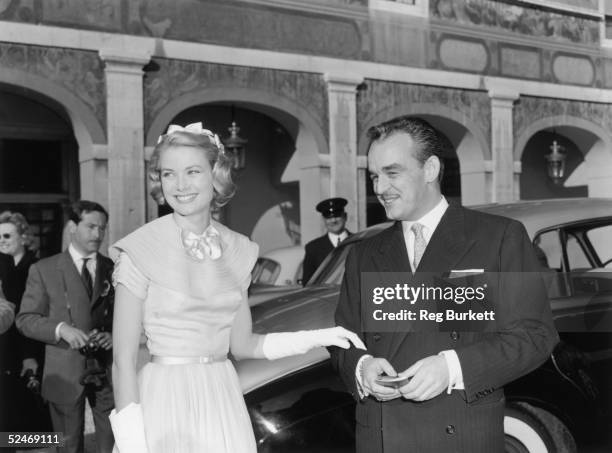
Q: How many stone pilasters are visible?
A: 3